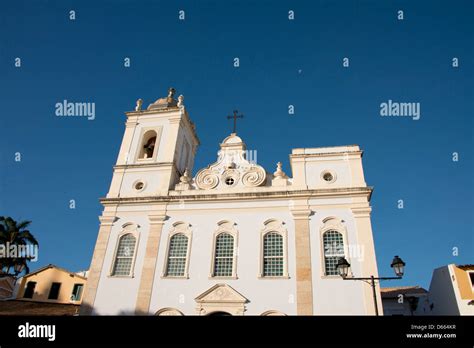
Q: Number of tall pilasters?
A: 4